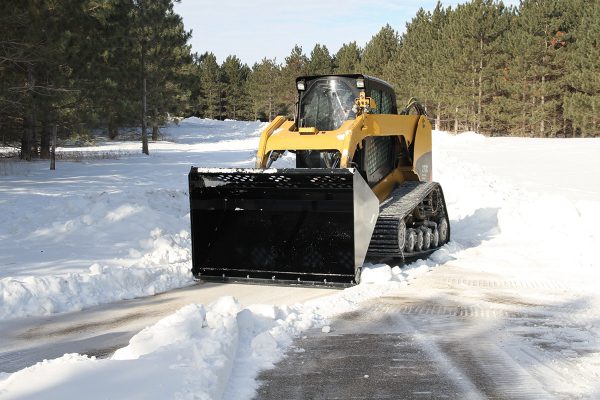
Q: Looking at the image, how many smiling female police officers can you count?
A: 0